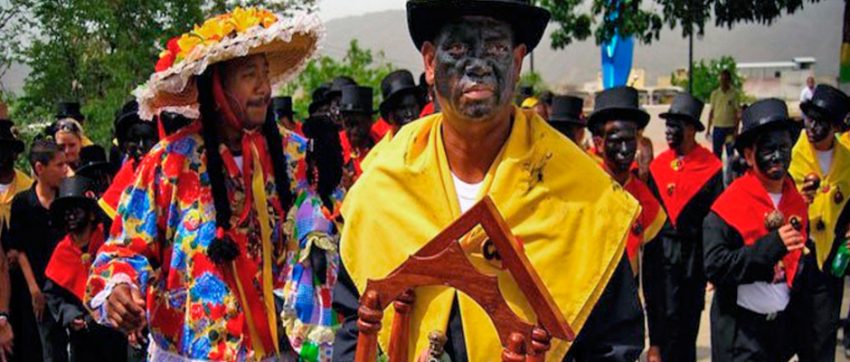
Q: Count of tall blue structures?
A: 1